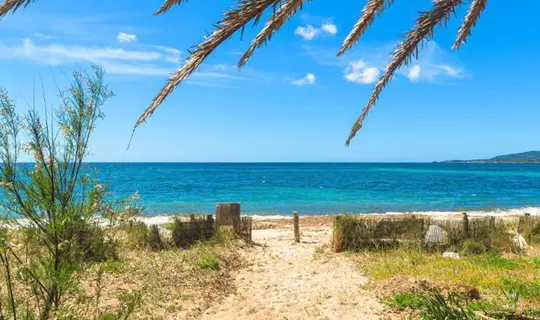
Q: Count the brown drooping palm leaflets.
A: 7